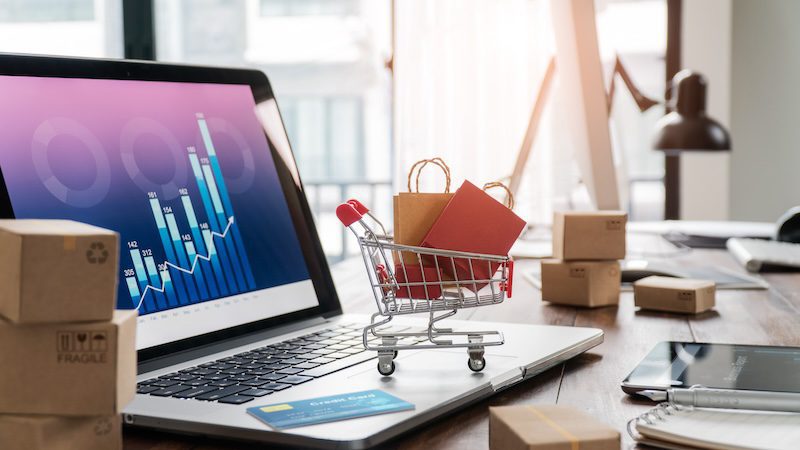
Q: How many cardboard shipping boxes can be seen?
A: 7